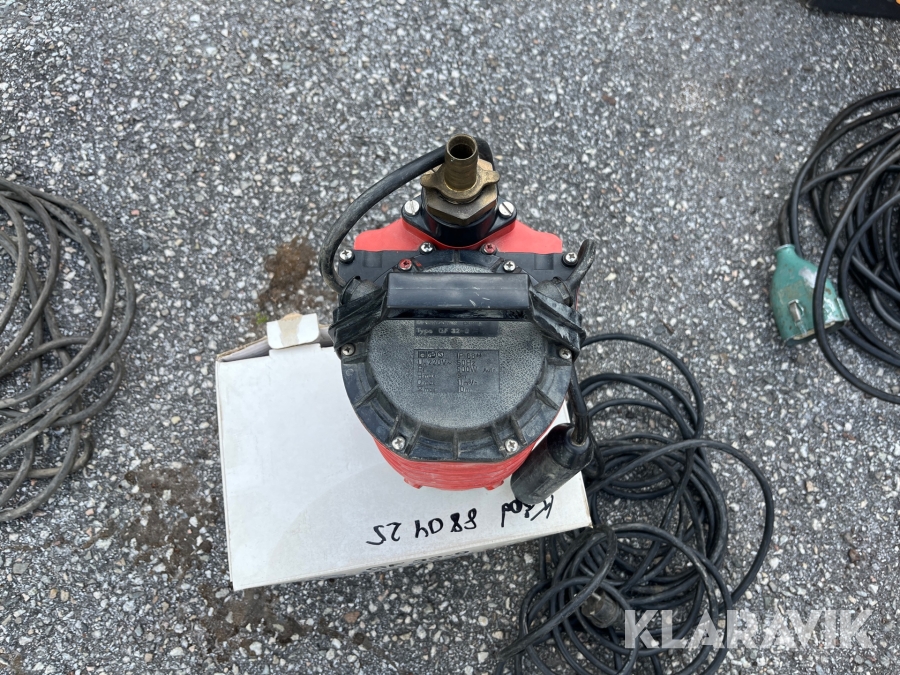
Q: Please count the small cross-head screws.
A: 10